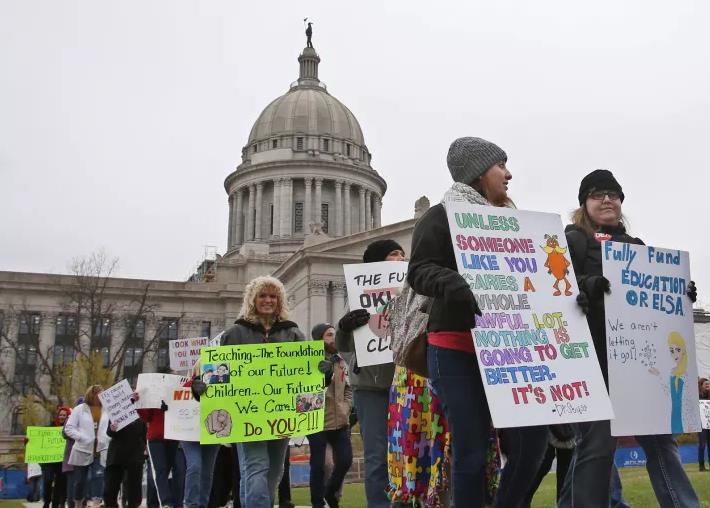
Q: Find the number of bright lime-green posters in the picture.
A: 2